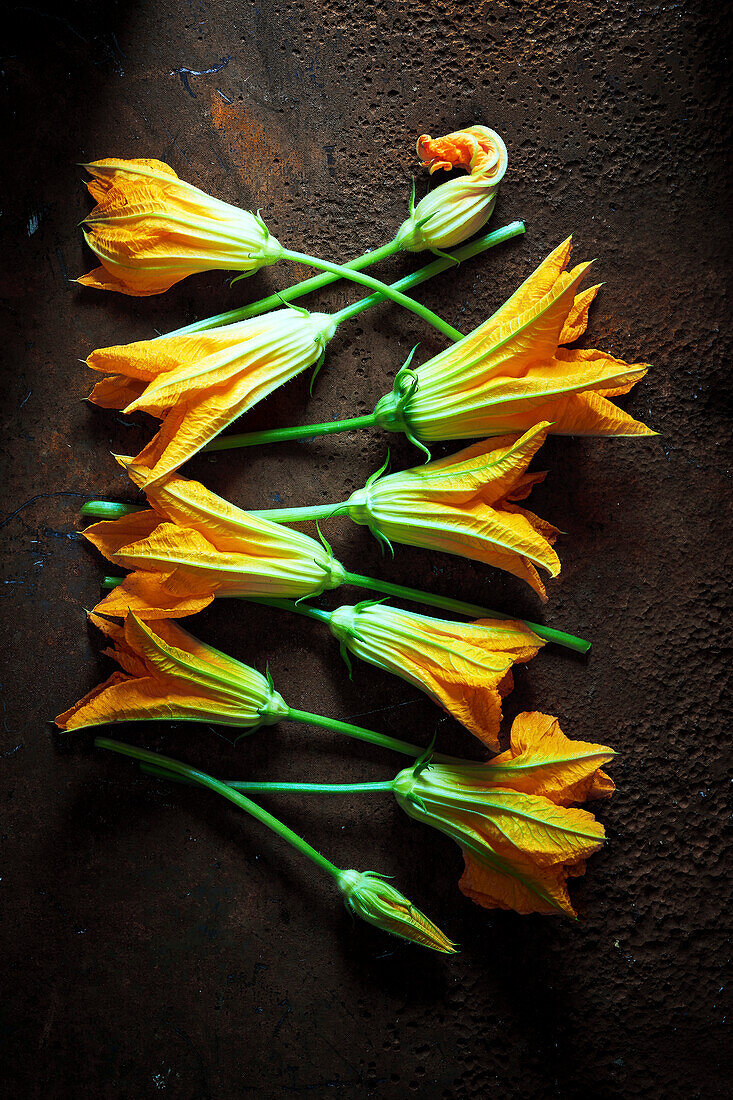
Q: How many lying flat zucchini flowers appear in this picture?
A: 10